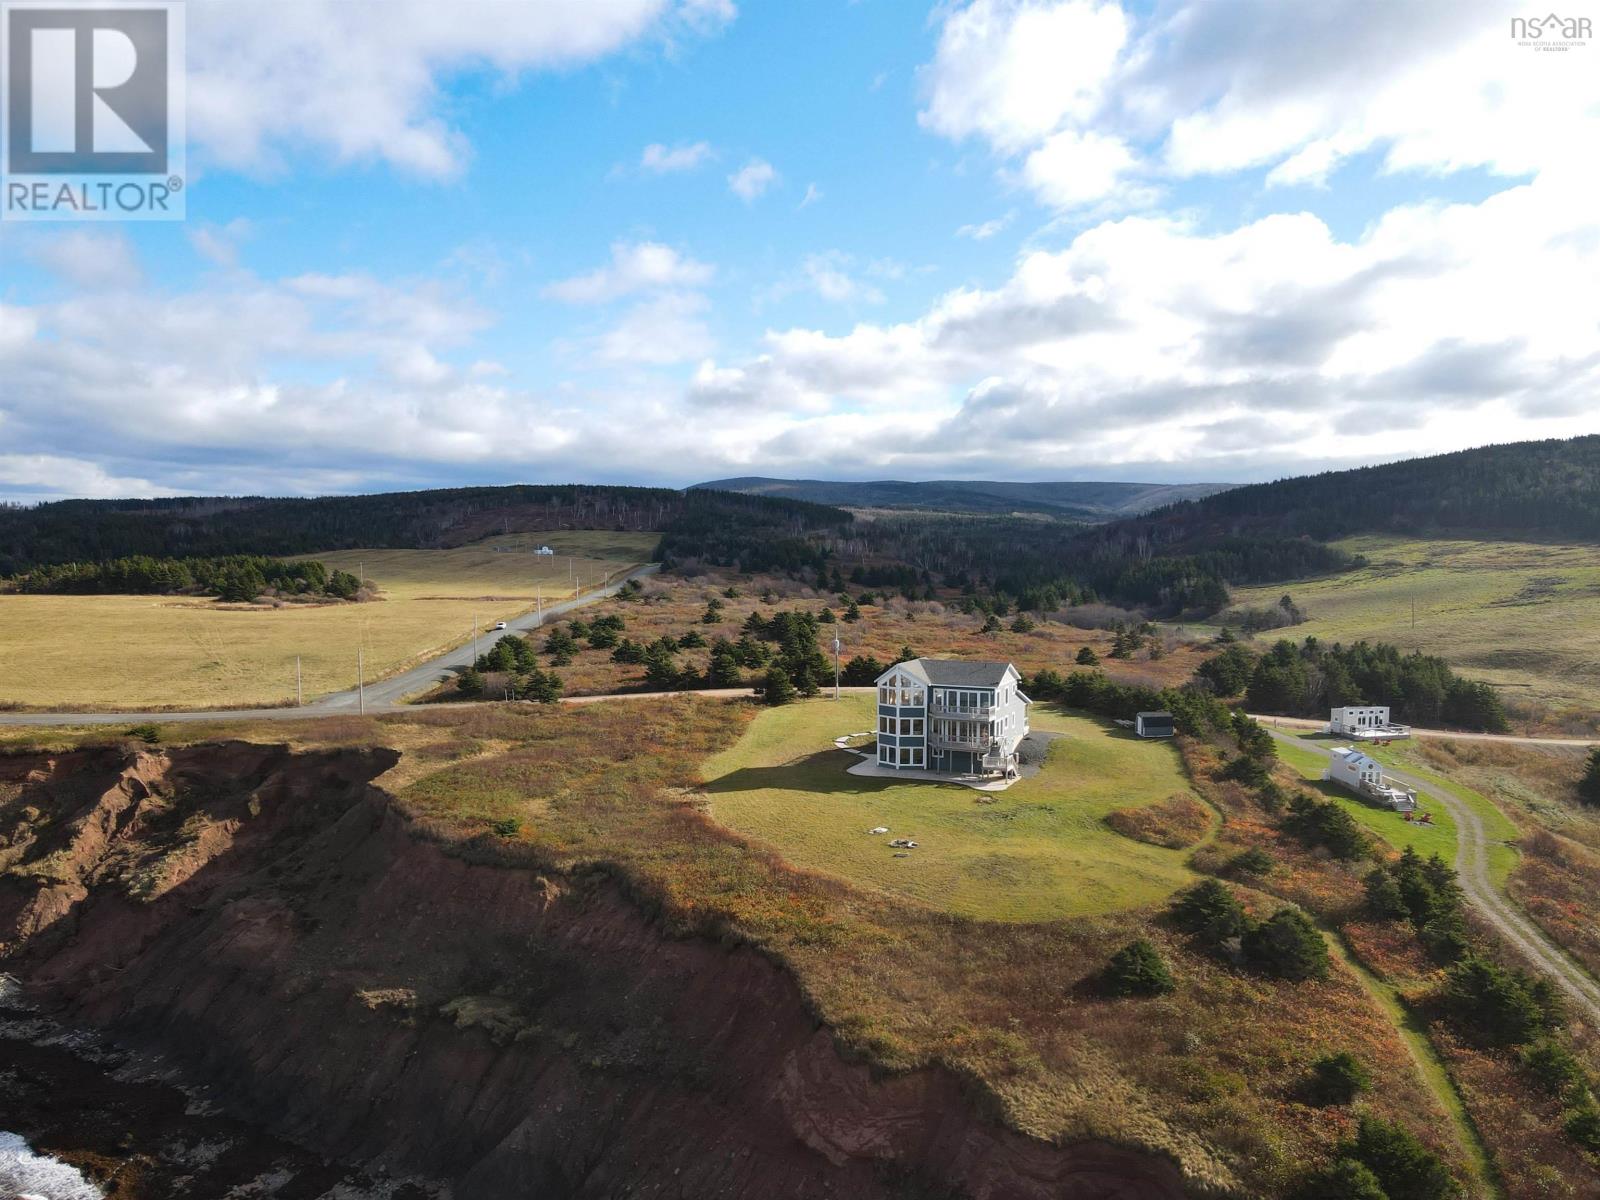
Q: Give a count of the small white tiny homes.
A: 2